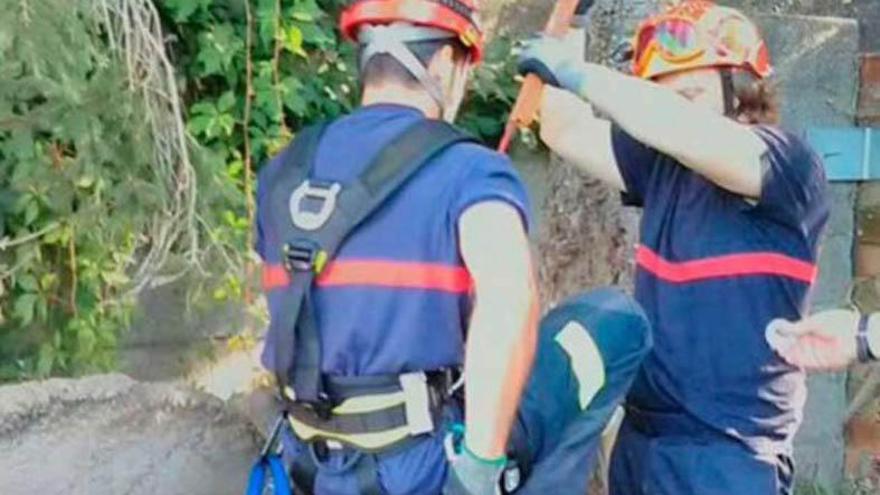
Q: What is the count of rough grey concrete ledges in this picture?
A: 1